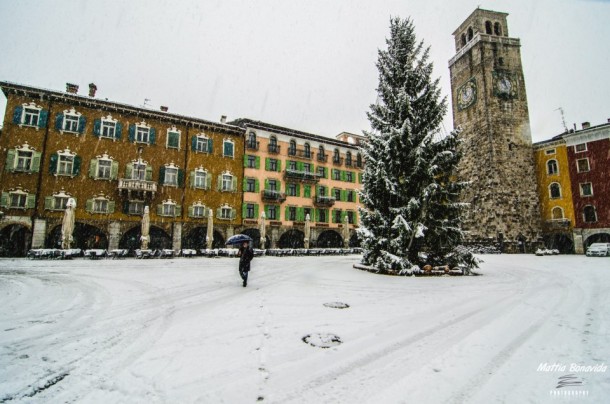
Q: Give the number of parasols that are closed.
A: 6